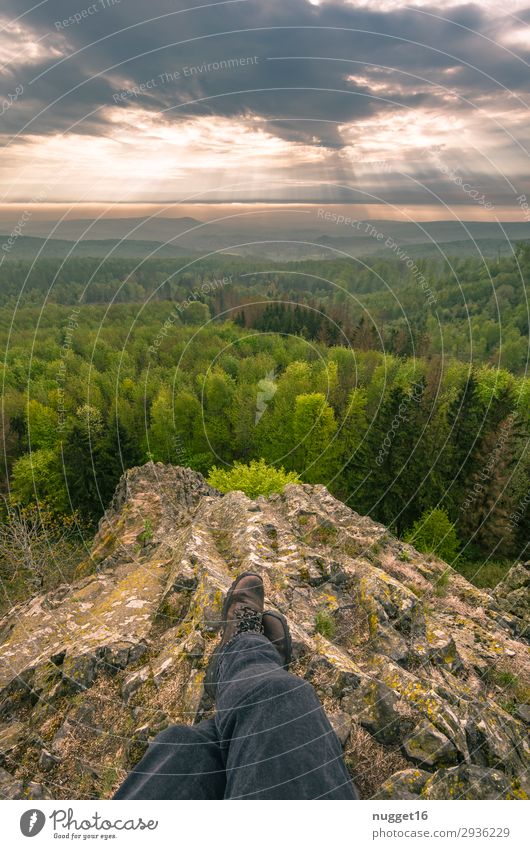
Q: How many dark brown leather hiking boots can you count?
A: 2